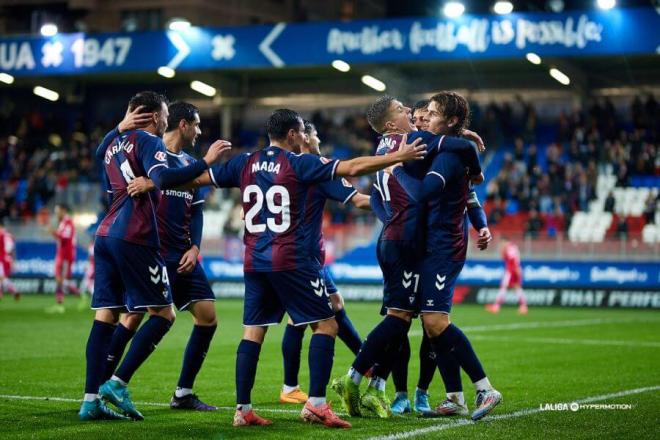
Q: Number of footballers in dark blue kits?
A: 7